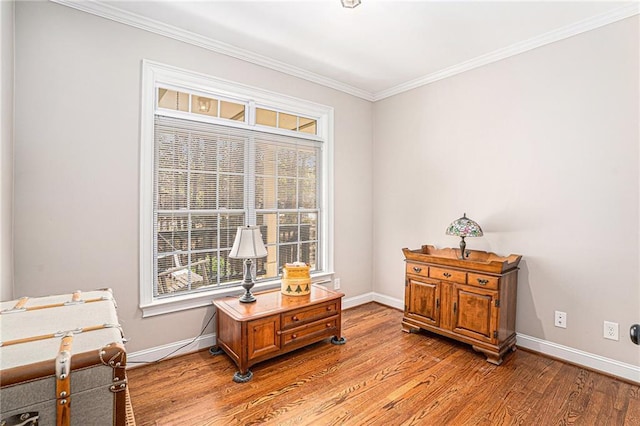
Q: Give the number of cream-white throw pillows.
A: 0